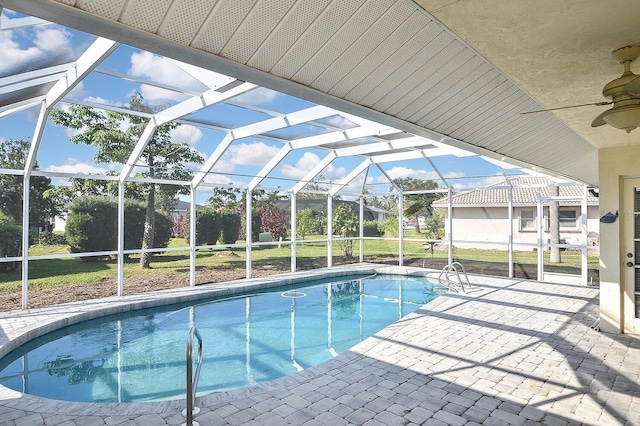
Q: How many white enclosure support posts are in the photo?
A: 12